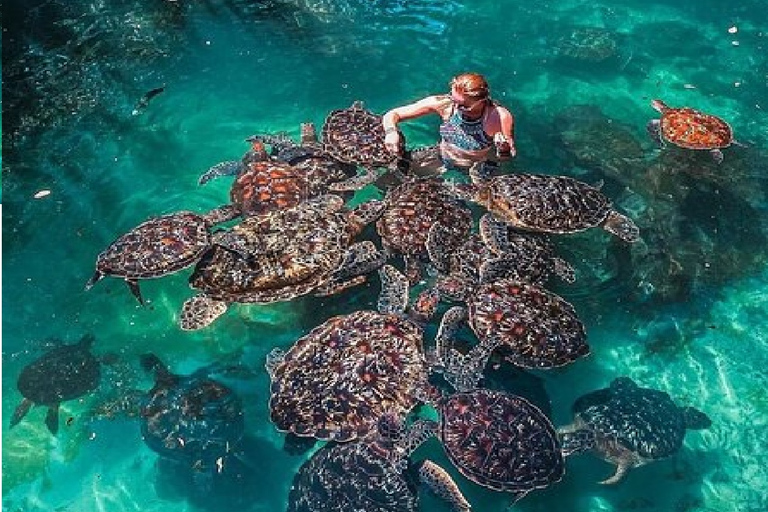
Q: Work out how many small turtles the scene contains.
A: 1